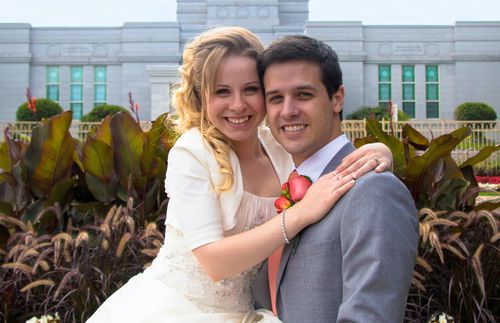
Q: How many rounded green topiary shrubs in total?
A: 4